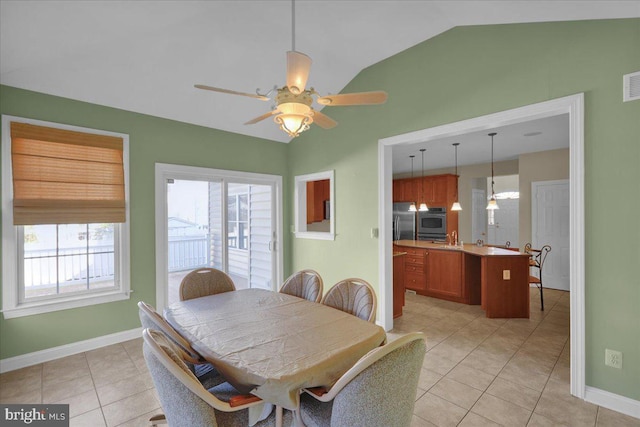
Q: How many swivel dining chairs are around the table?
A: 6